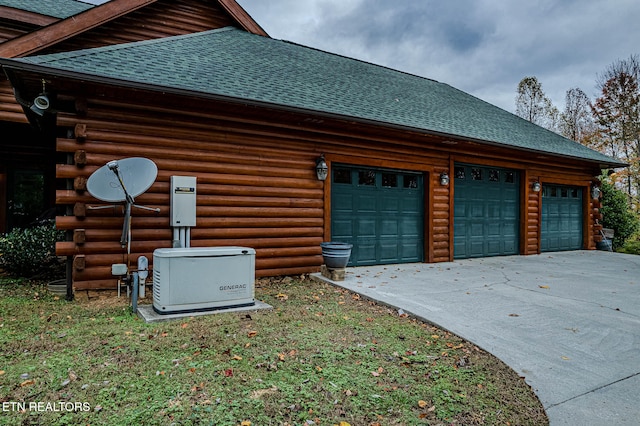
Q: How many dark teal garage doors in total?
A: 3